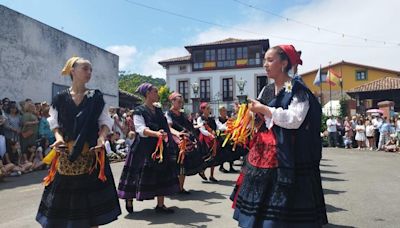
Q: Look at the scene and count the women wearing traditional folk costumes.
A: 6